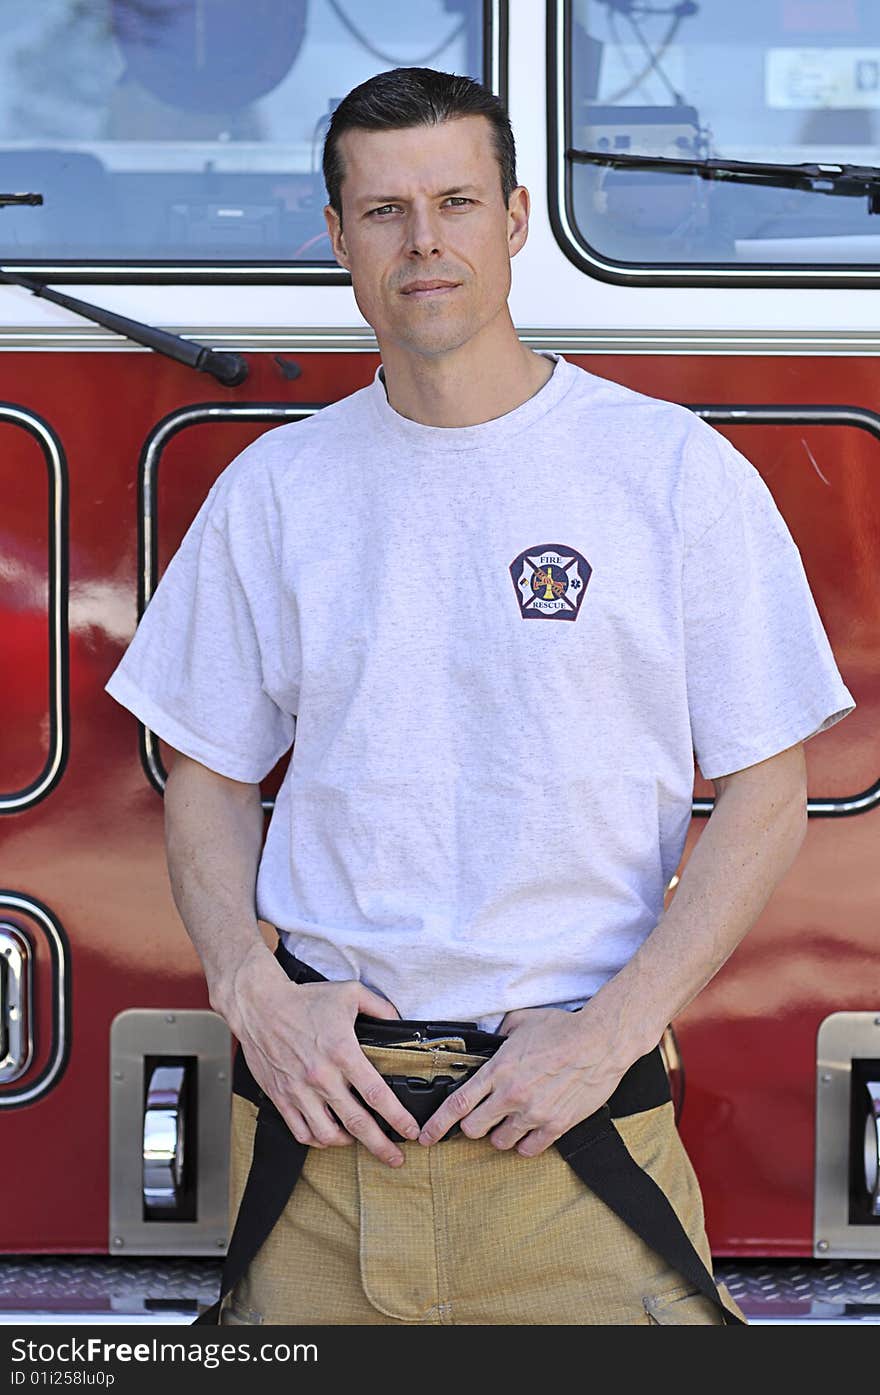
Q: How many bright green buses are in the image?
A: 0